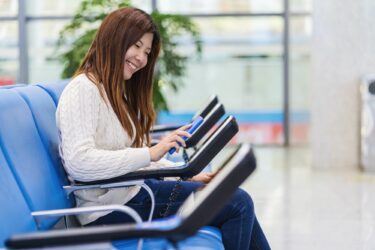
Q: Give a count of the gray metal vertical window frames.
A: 3